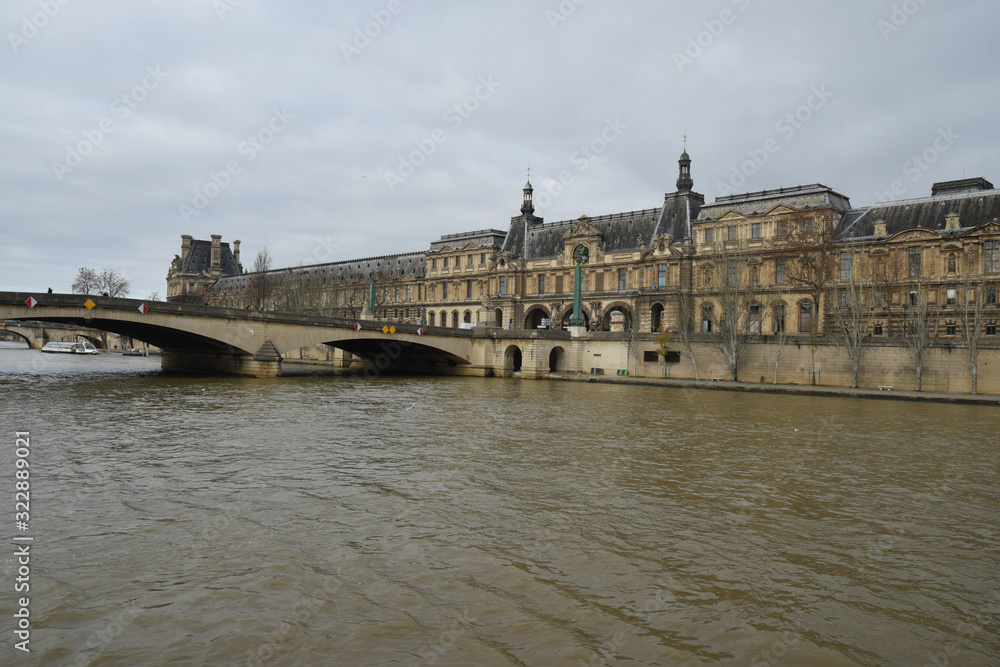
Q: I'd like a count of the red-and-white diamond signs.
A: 4